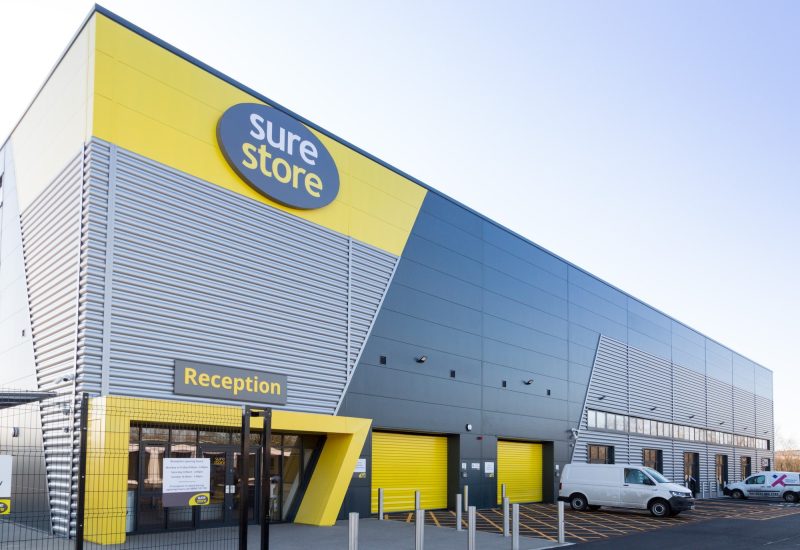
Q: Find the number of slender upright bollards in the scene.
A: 11